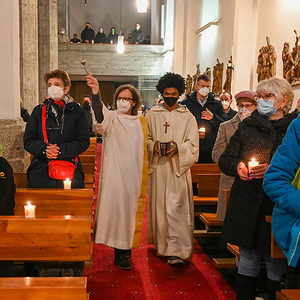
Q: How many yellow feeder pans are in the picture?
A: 0